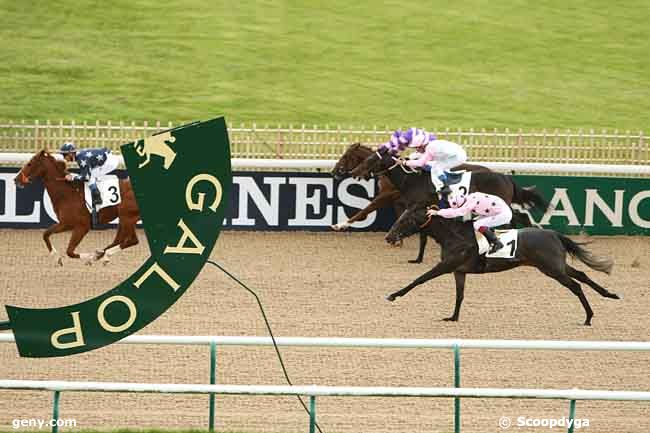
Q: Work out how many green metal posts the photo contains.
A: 5